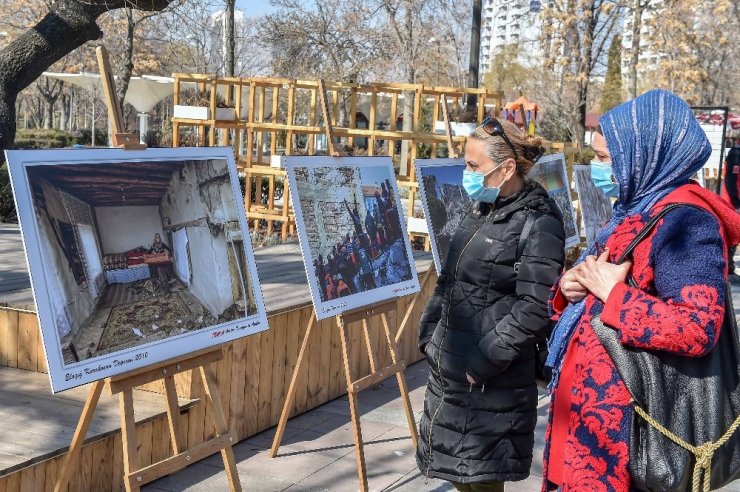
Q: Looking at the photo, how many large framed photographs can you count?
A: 5